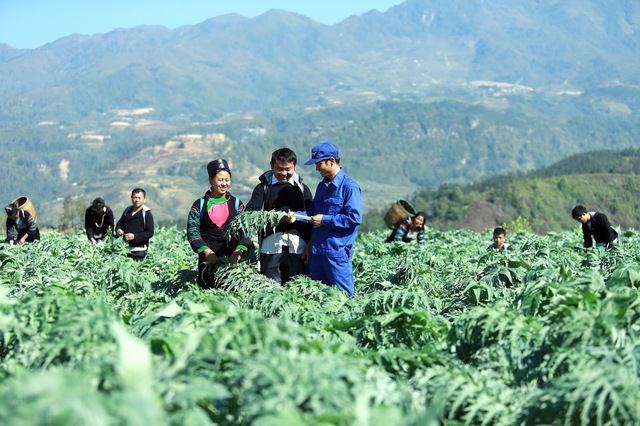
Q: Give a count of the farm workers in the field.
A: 9